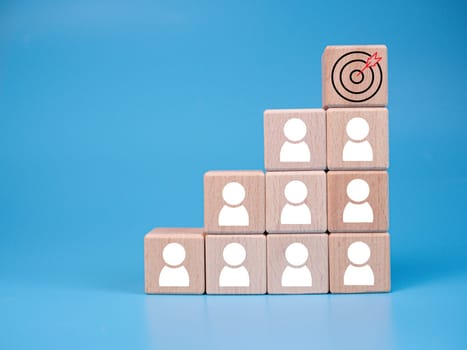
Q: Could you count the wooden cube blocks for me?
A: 10